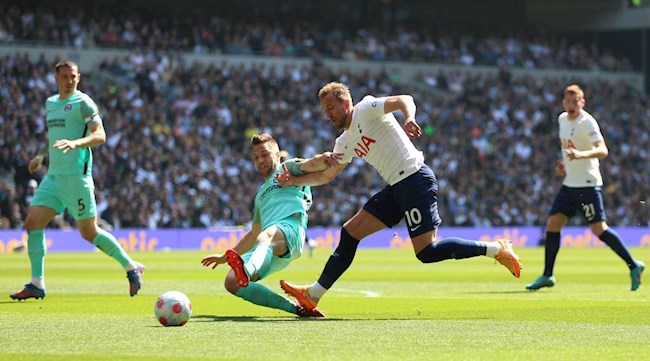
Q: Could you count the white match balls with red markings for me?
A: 1